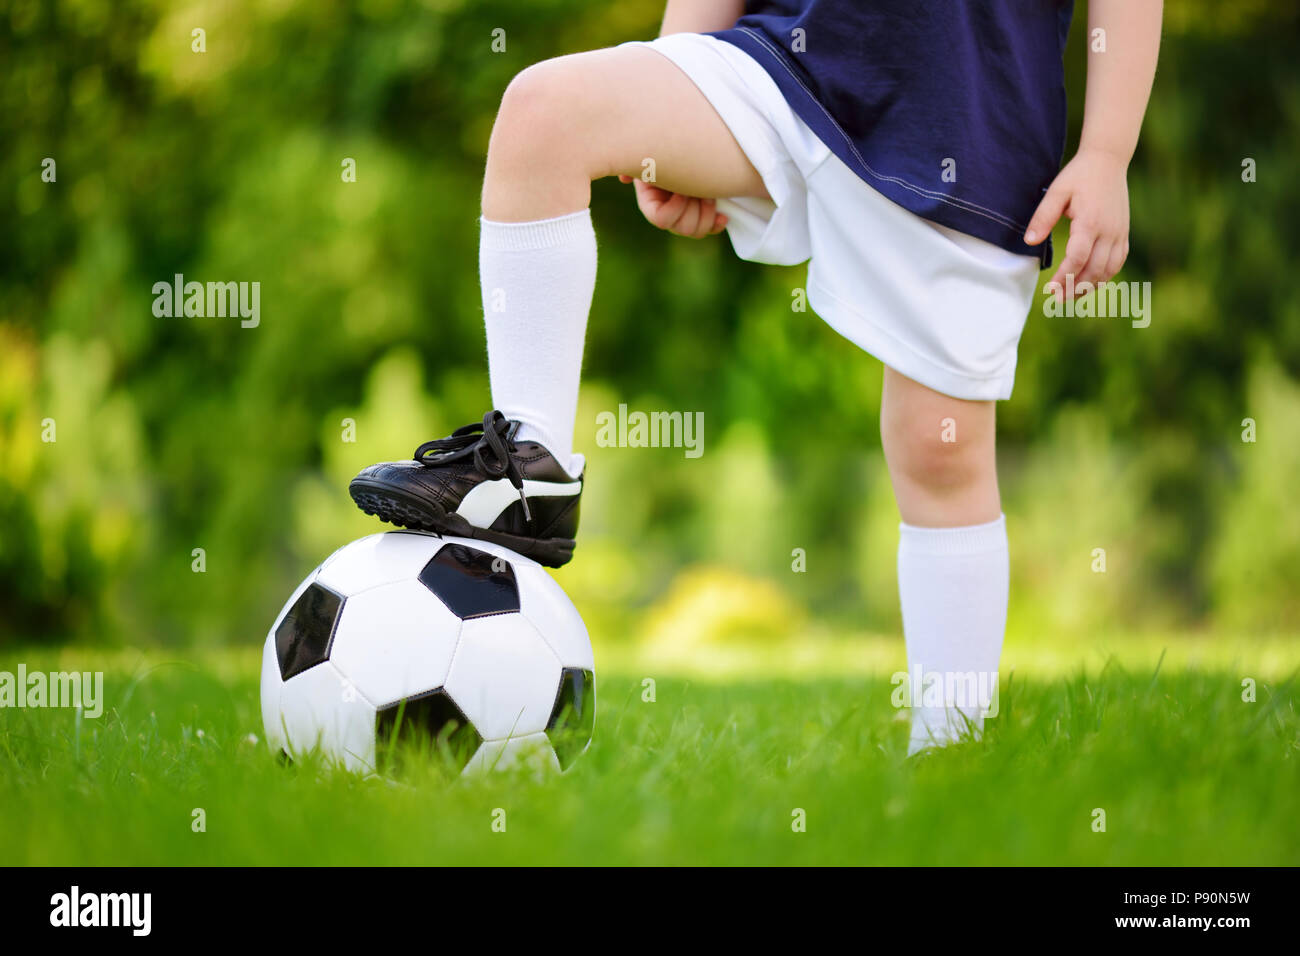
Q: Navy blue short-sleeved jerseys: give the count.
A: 1